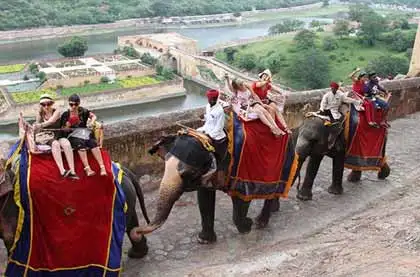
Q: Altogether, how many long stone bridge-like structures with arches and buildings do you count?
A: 1